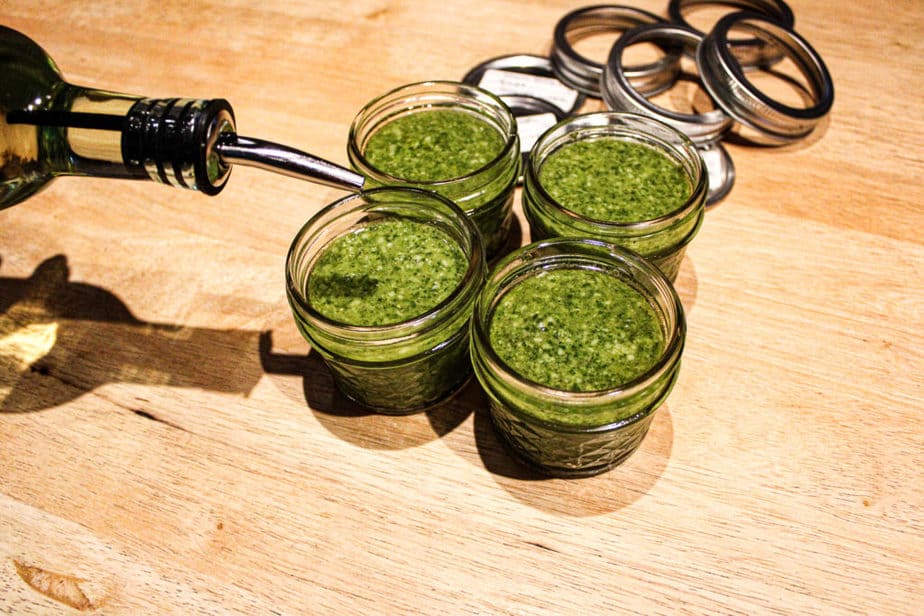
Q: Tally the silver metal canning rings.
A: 4